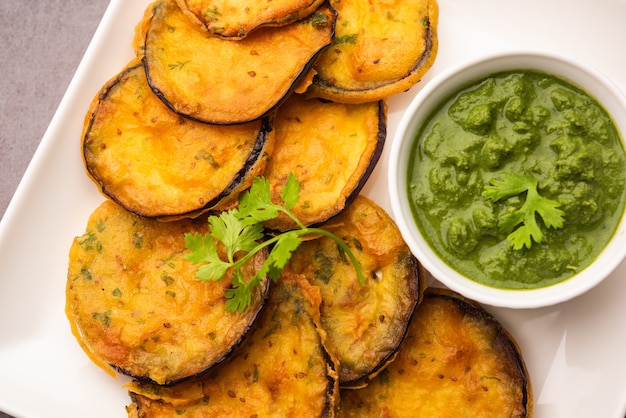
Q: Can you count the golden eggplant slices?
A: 9